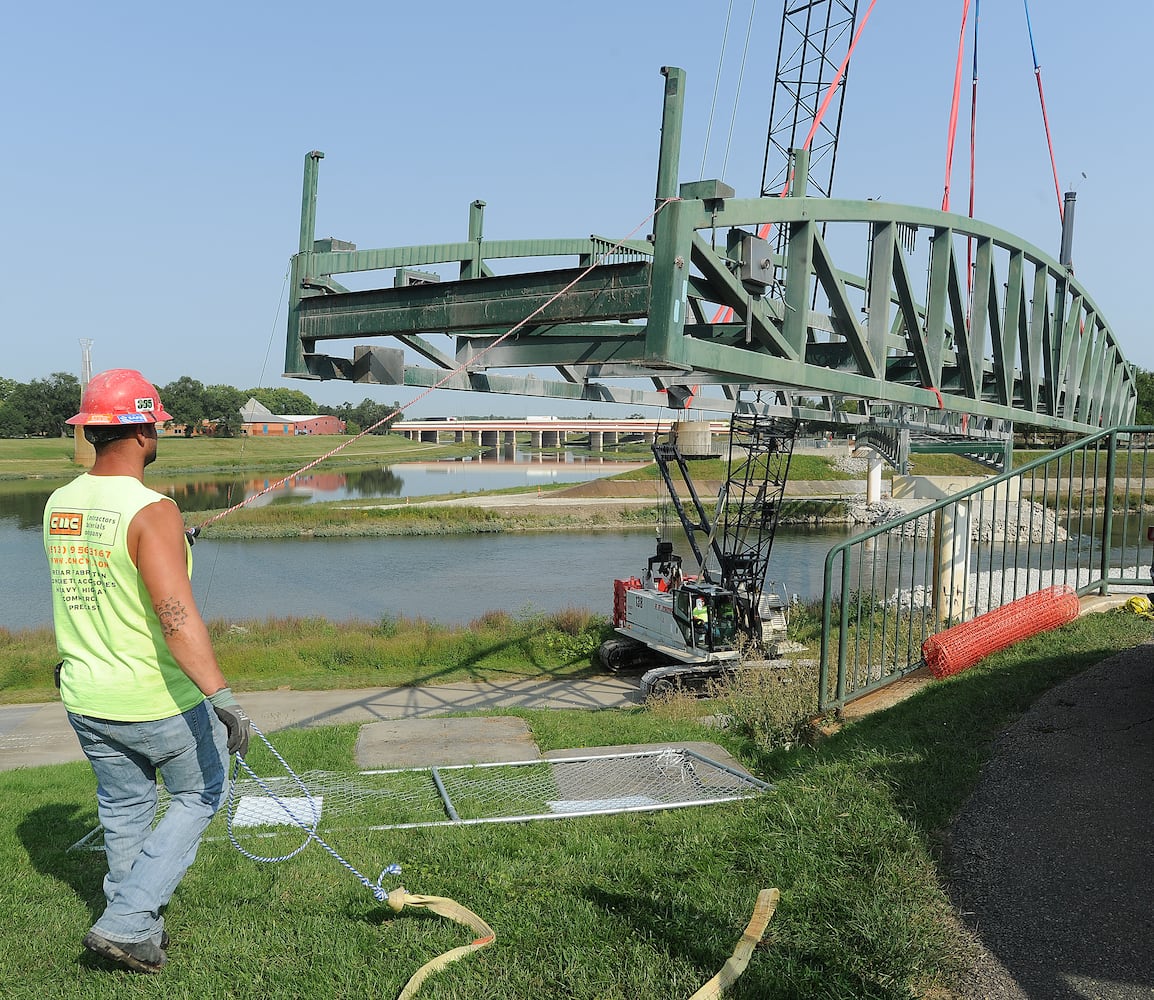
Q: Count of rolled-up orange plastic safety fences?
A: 1